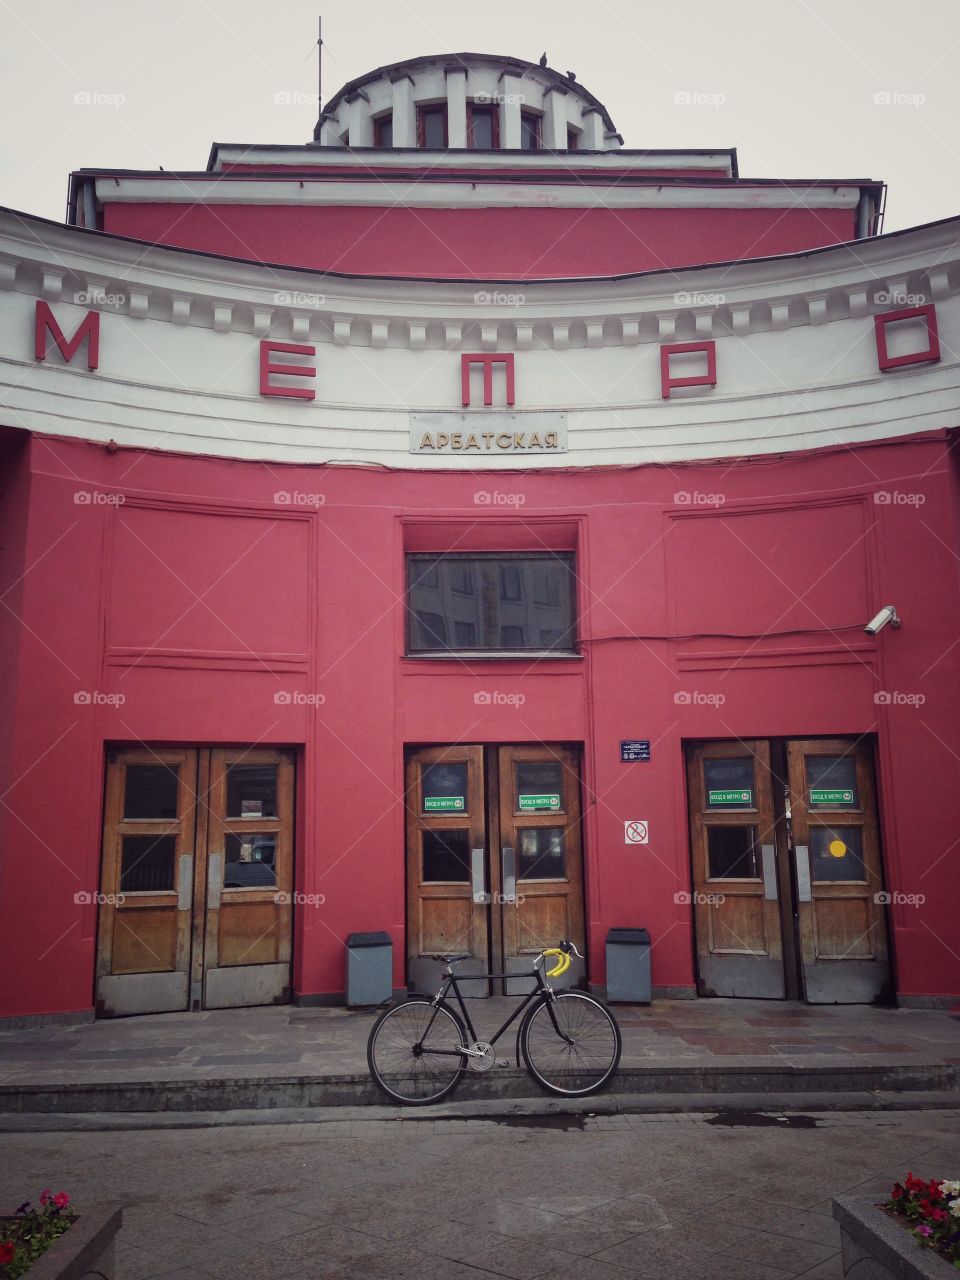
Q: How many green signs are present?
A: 4